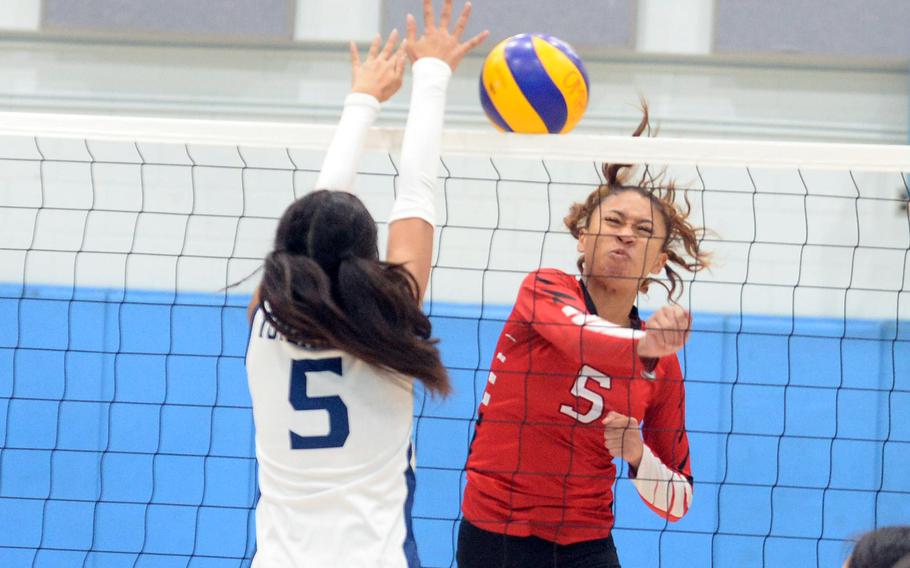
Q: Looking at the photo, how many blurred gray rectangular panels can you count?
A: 3